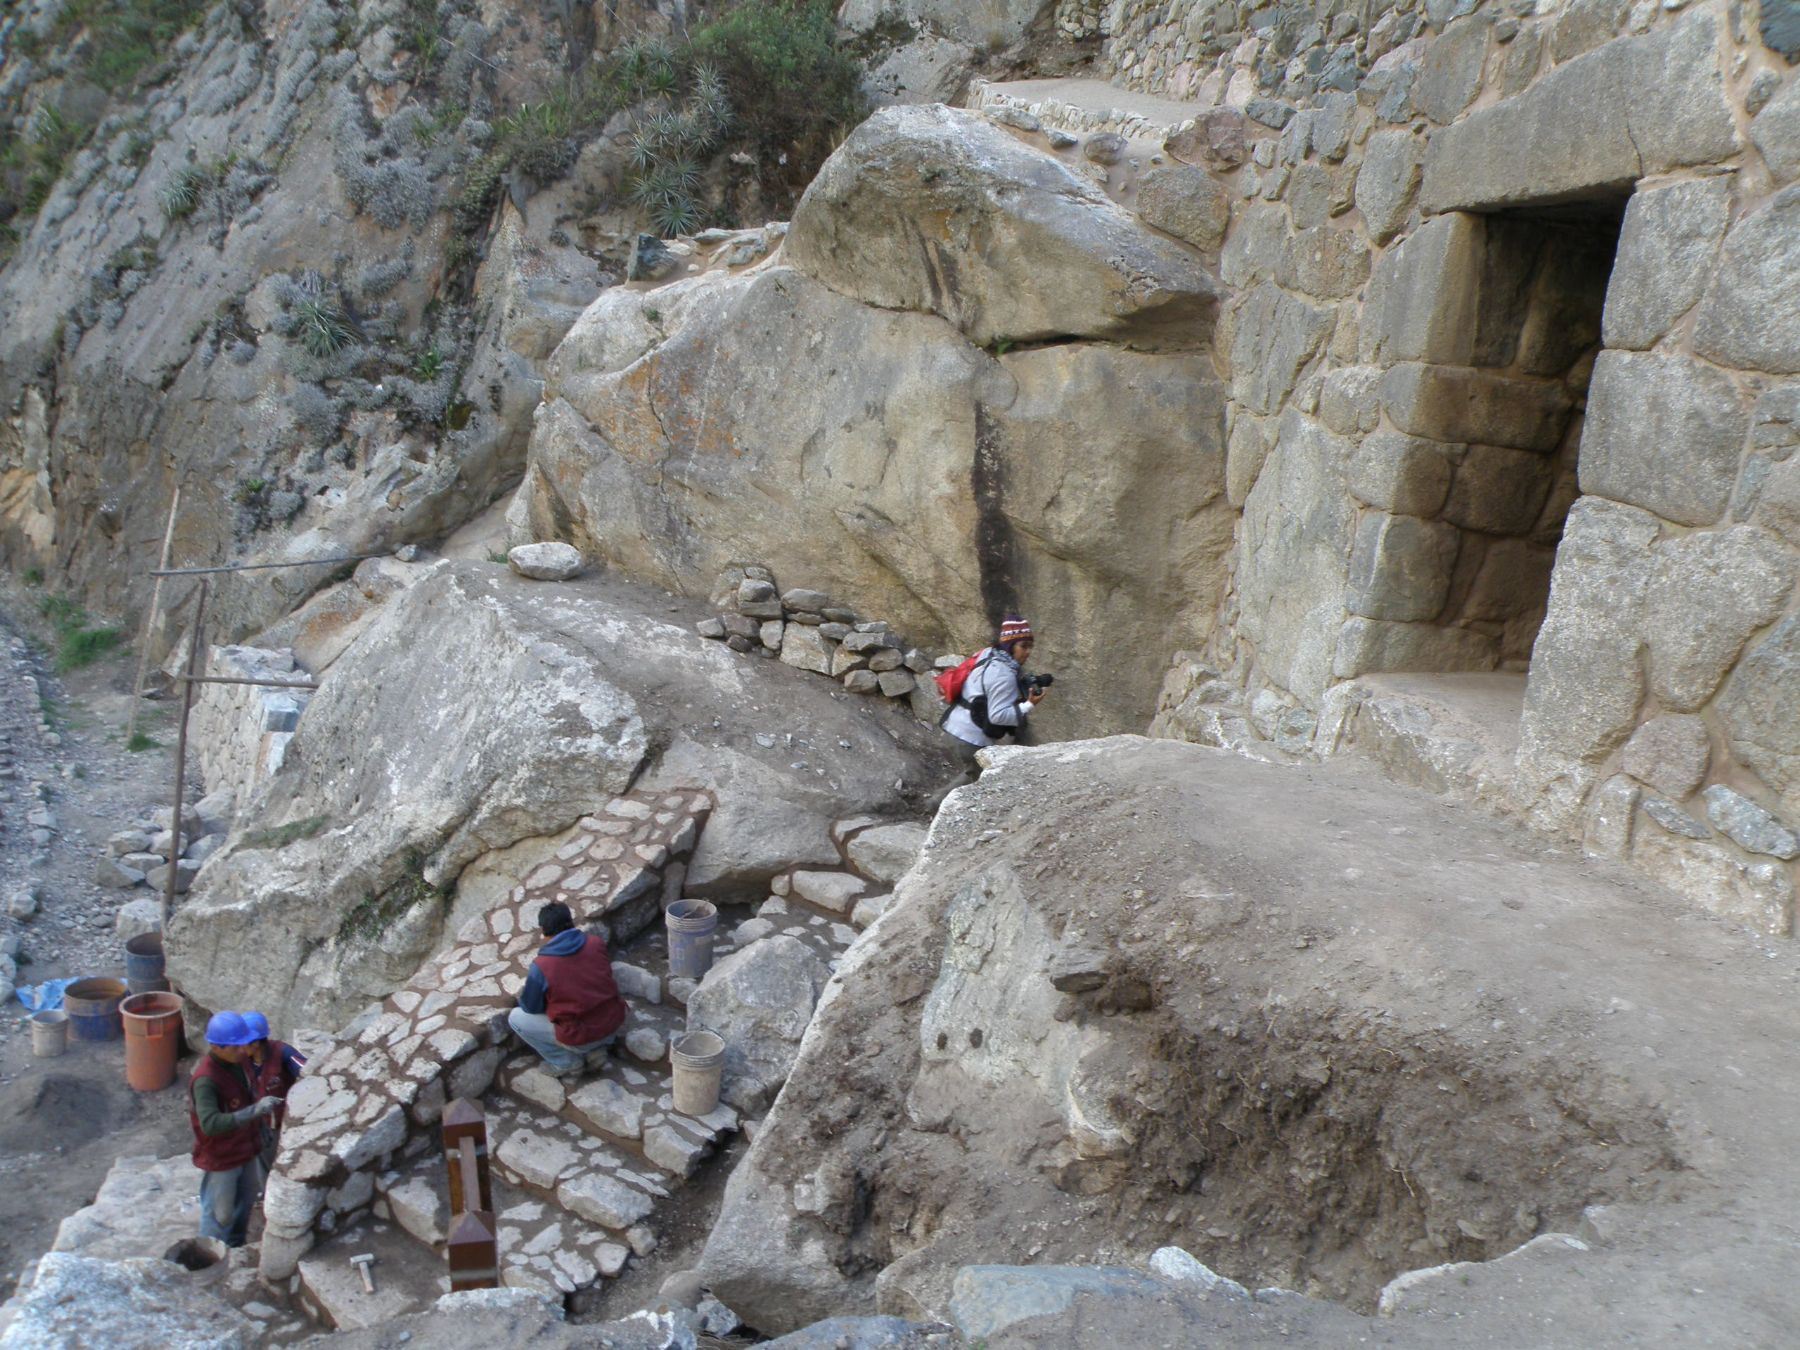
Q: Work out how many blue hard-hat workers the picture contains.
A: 2